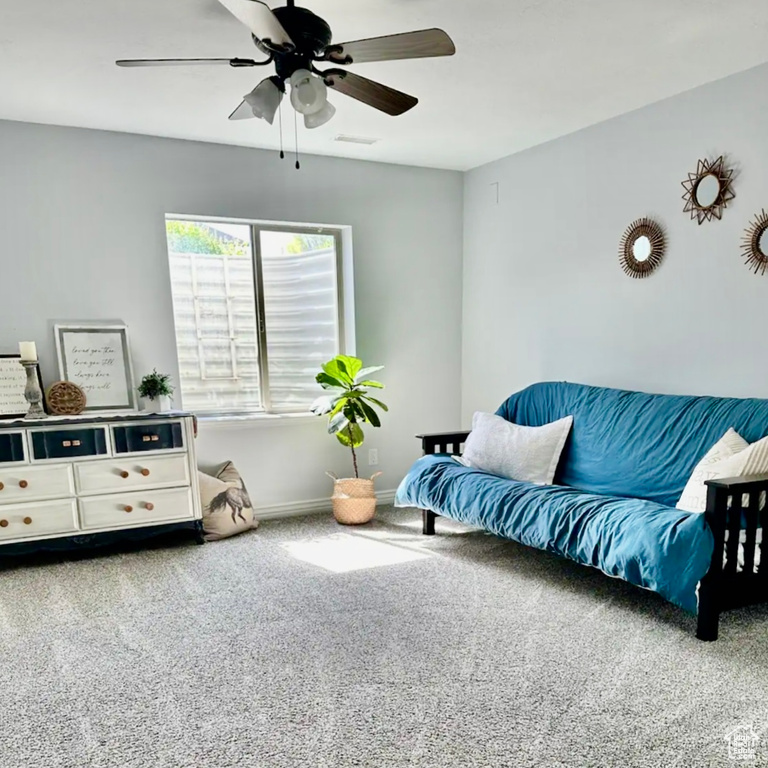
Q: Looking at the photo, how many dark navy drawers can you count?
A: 3